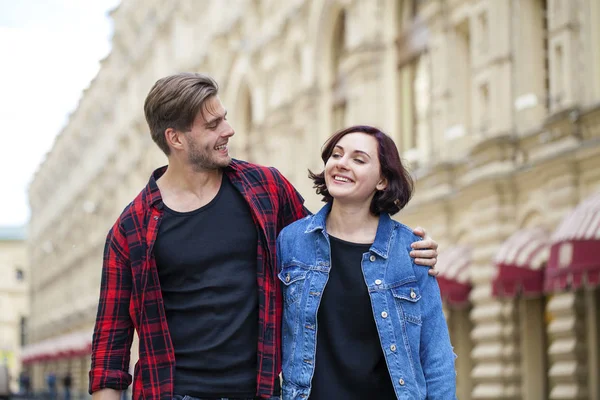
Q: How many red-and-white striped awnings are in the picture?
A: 3